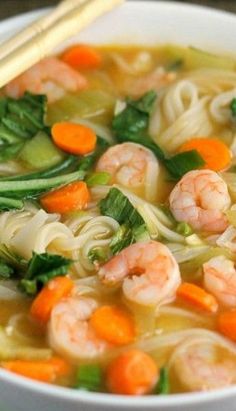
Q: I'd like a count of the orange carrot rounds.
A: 10